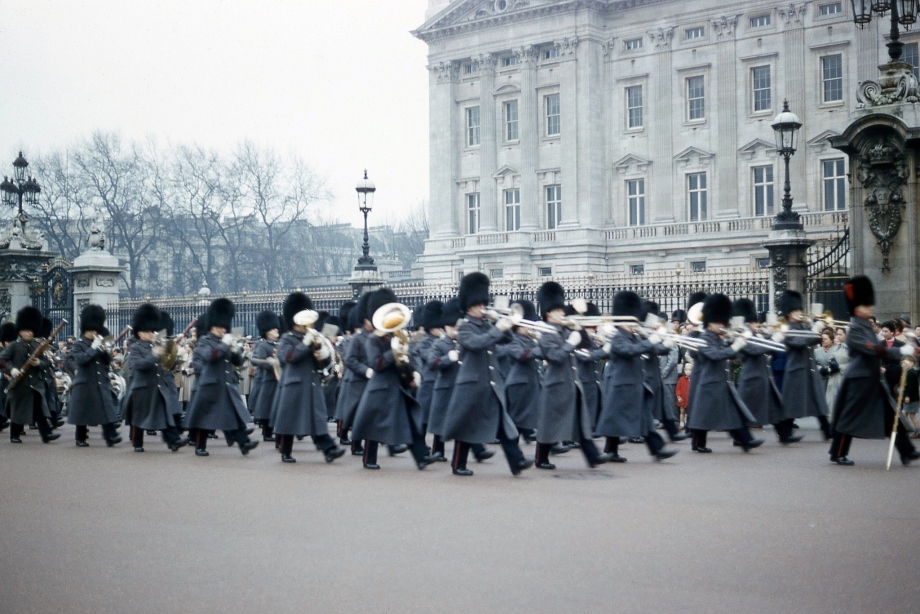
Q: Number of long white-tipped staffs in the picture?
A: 1